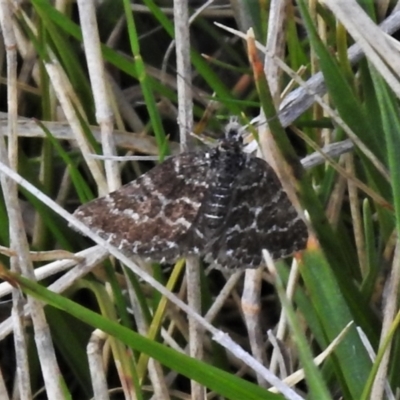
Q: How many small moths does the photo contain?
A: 1